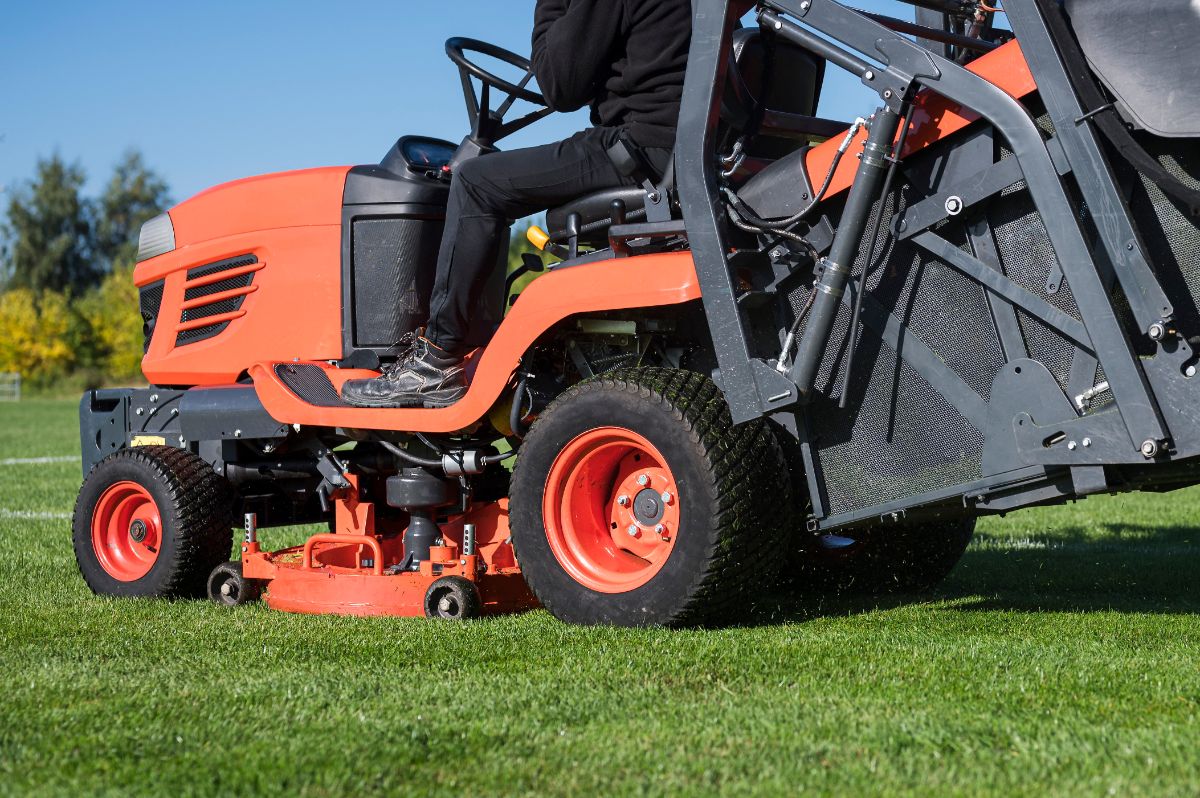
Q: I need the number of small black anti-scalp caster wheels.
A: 2